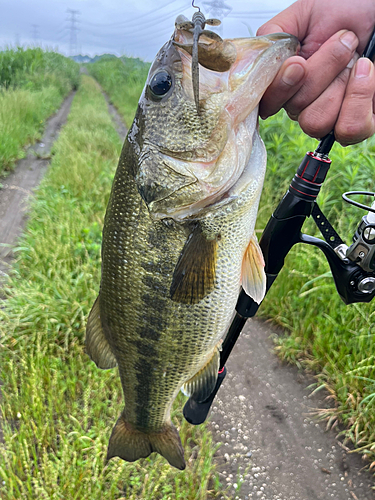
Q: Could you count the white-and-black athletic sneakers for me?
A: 0